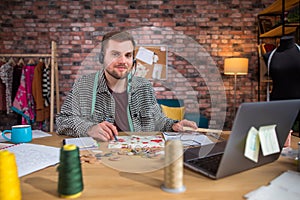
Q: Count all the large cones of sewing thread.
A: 3